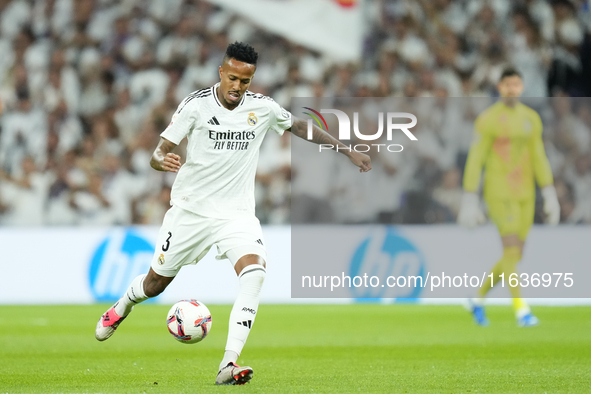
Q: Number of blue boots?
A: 2